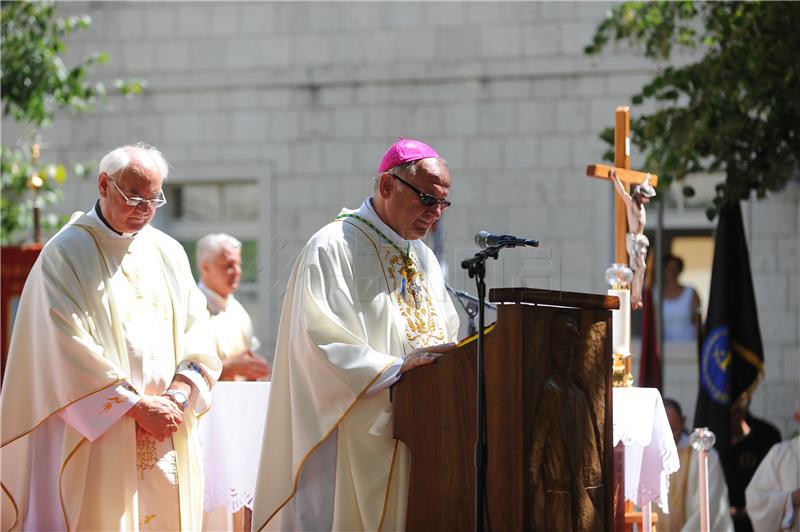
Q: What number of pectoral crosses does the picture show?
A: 1